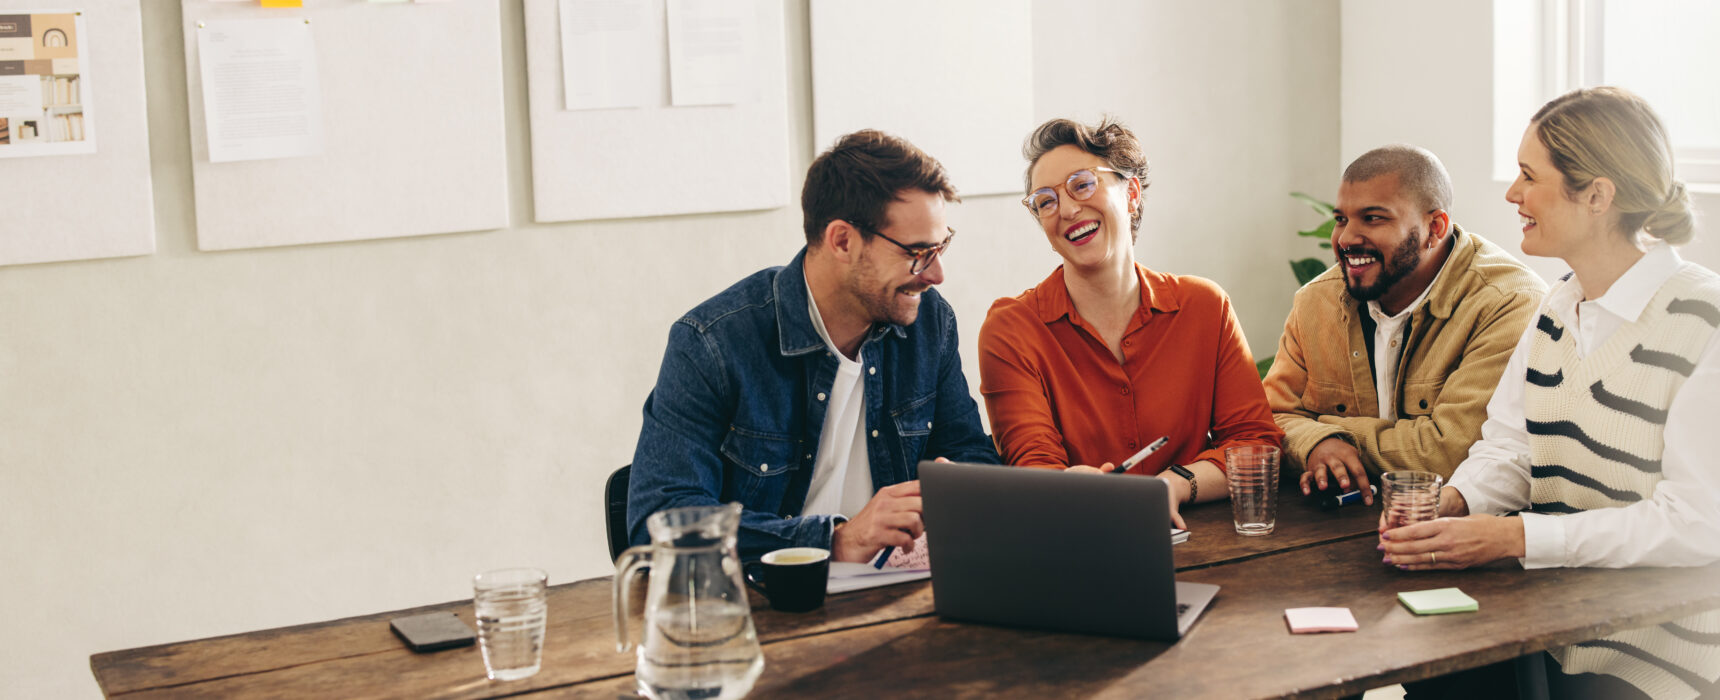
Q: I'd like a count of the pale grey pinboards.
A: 4